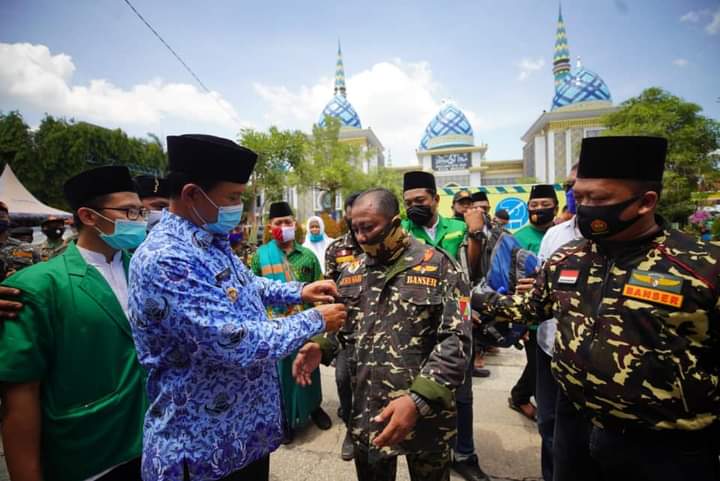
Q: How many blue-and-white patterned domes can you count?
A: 3